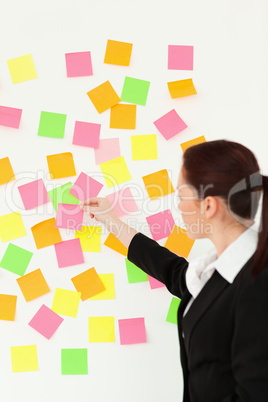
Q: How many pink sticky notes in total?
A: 15